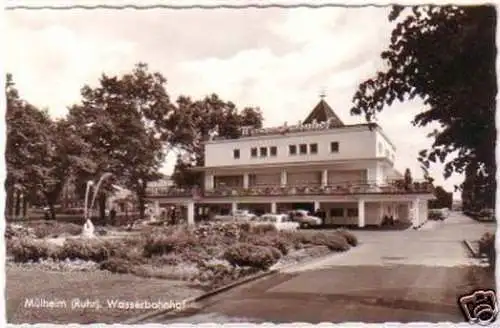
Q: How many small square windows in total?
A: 8